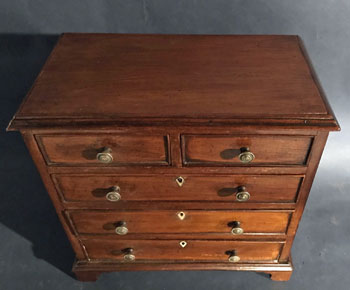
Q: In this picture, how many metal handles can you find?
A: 8